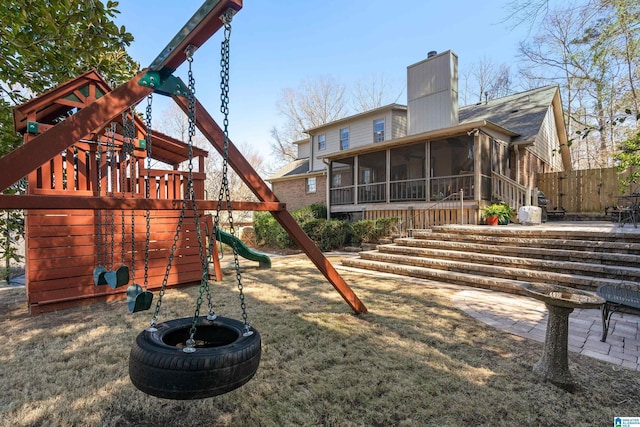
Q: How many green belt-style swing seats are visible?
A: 3